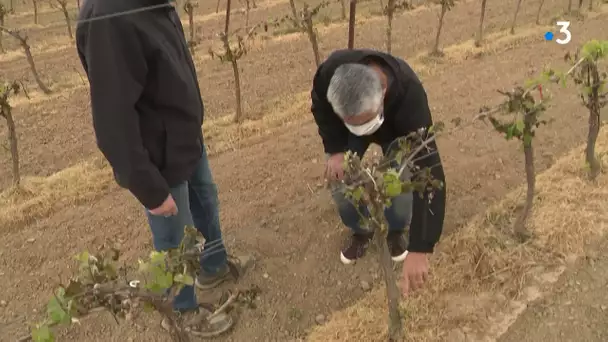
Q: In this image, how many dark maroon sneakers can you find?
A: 2